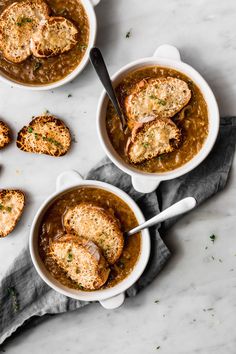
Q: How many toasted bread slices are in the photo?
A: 9